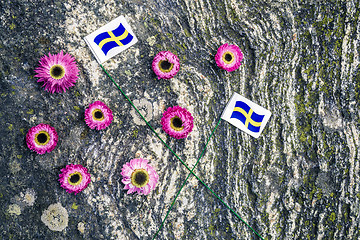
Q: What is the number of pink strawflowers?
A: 8